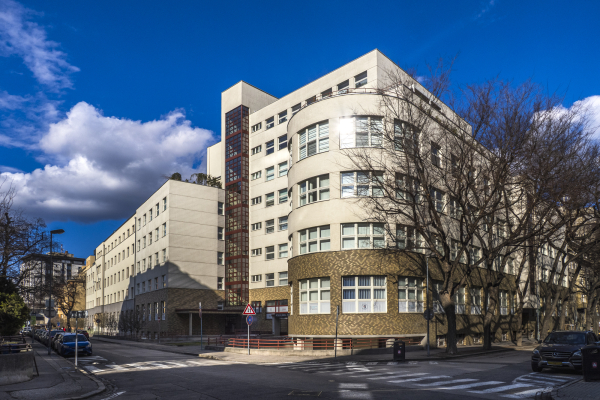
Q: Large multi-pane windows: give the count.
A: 12